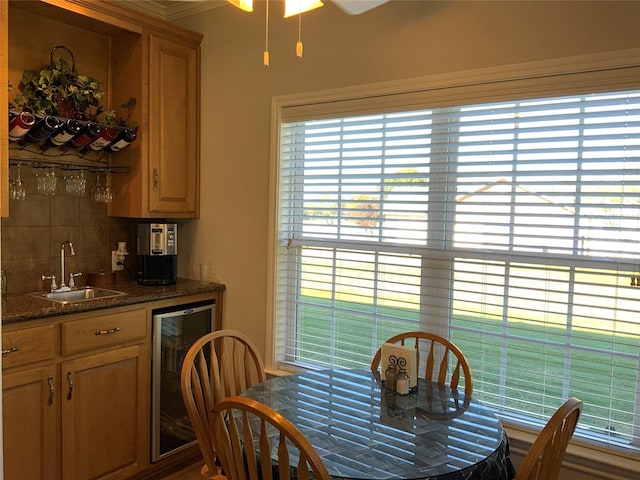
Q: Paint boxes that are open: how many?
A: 0